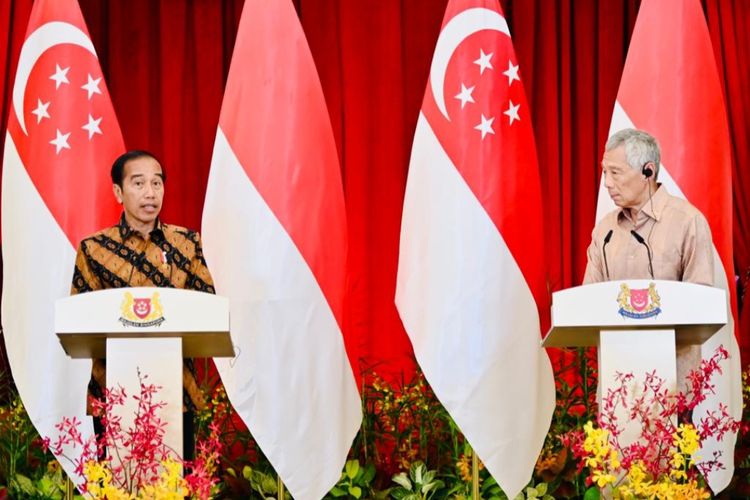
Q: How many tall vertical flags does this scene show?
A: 4